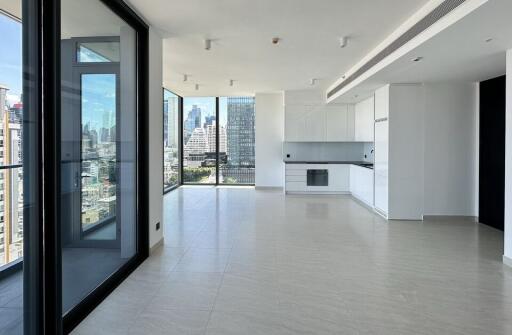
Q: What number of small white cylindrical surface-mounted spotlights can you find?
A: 6